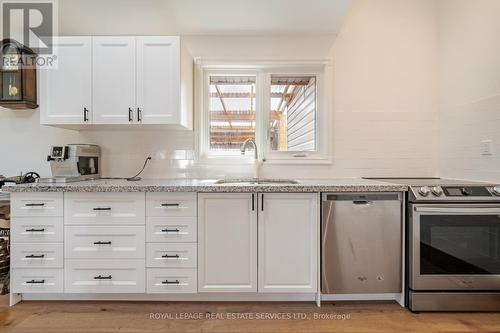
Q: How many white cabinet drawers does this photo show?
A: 11